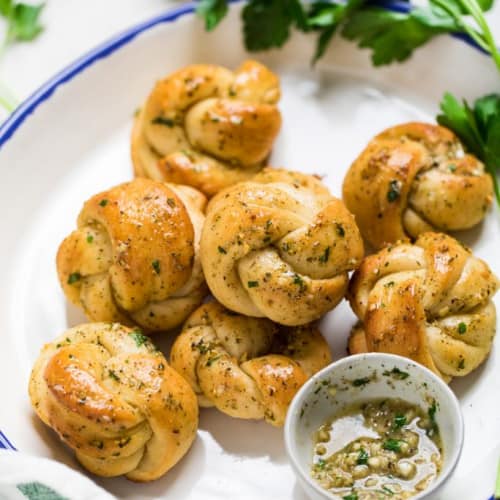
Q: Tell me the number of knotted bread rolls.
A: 7